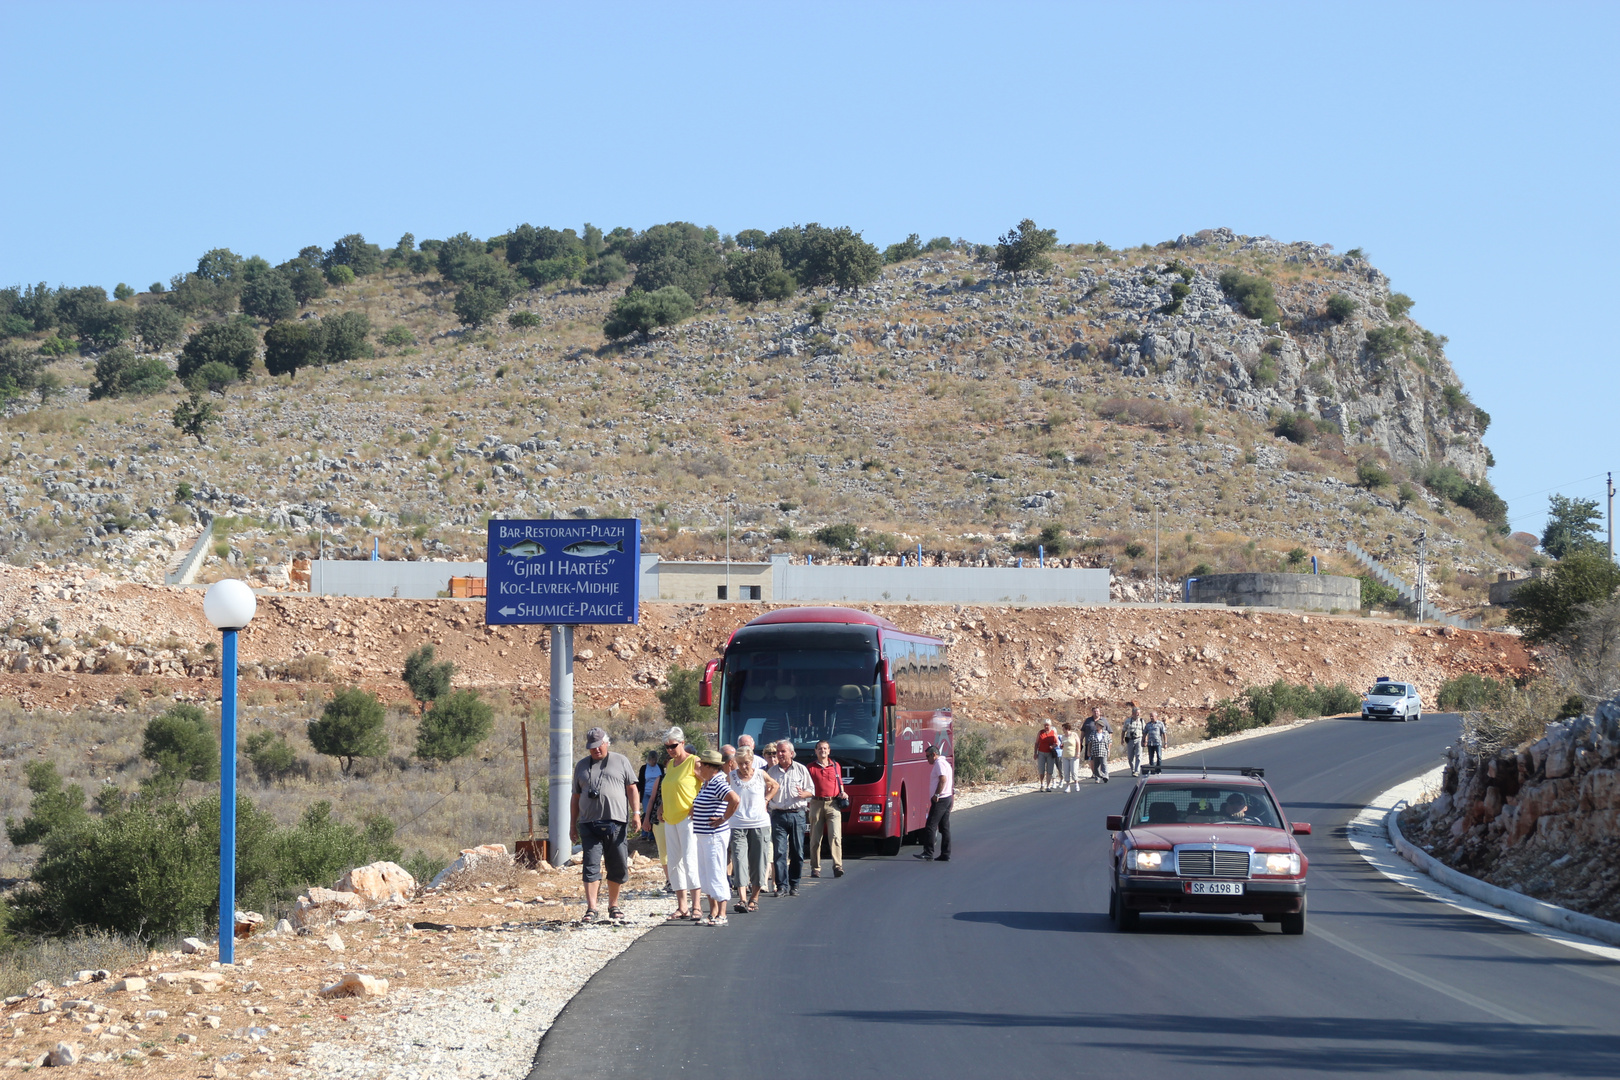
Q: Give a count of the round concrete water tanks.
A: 1